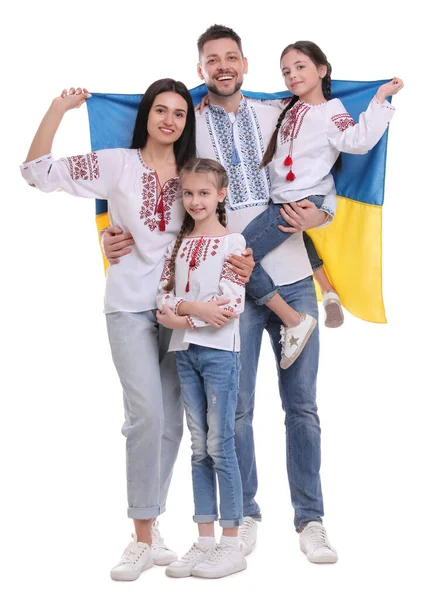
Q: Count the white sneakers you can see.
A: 8